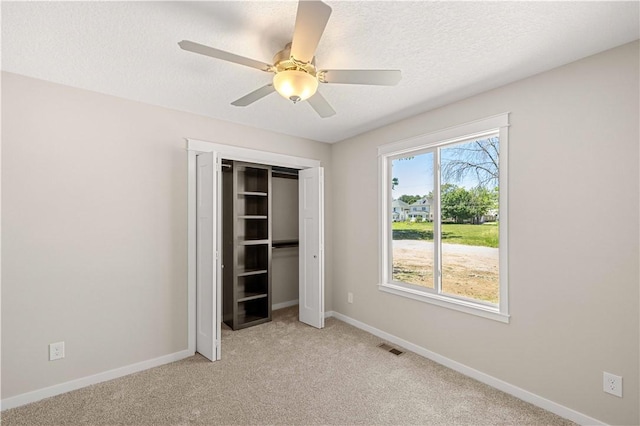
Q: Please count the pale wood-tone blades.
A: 5